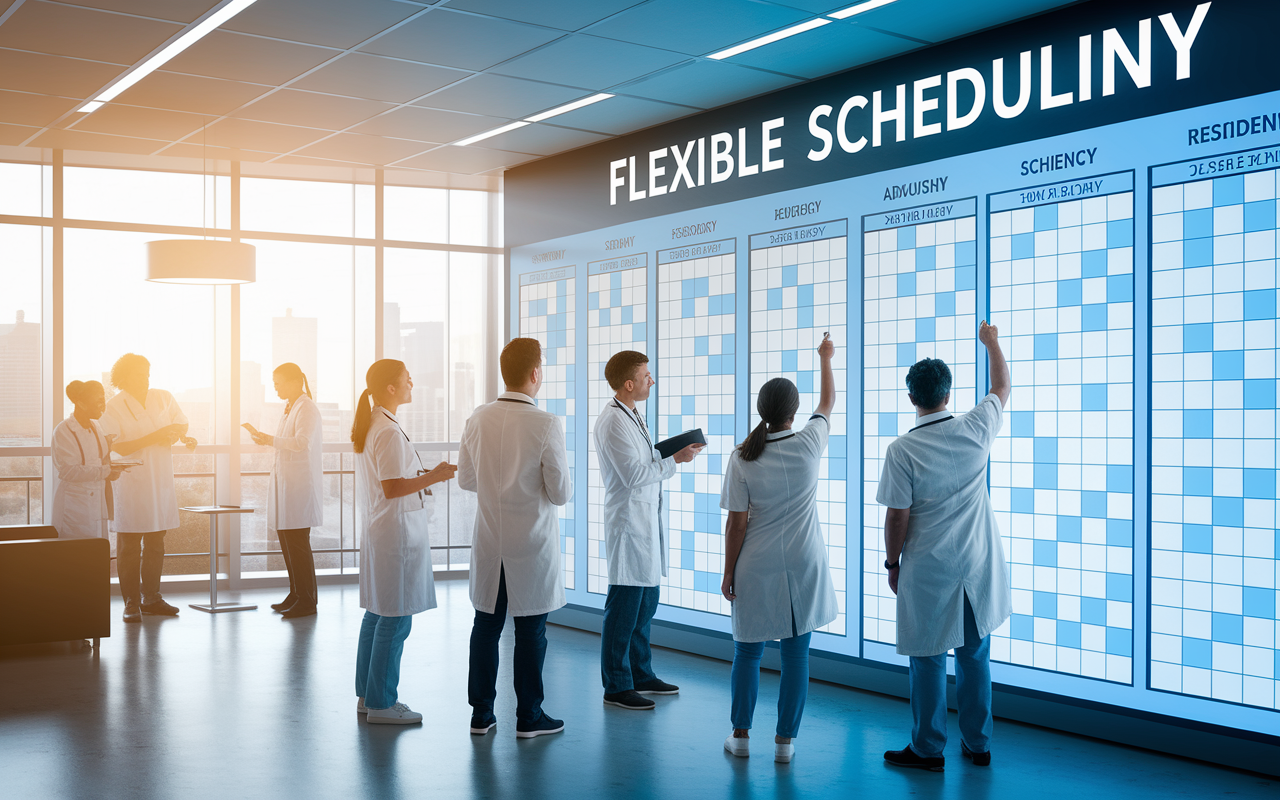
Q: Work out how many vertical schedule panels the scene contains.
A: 7